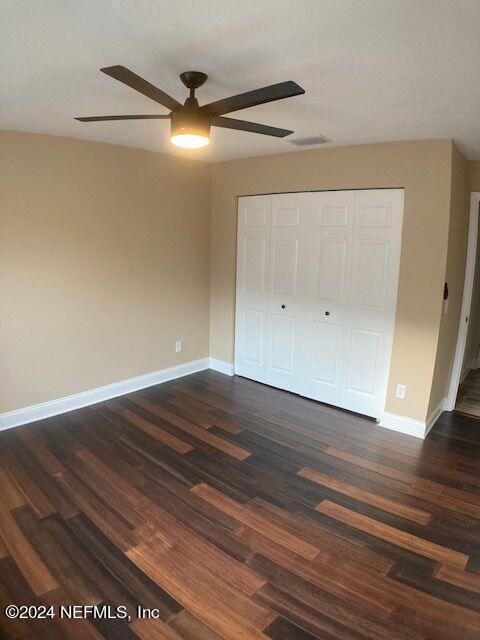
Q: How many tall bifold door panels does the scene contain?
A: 4